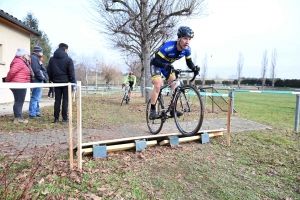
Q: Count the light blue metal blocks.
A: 4